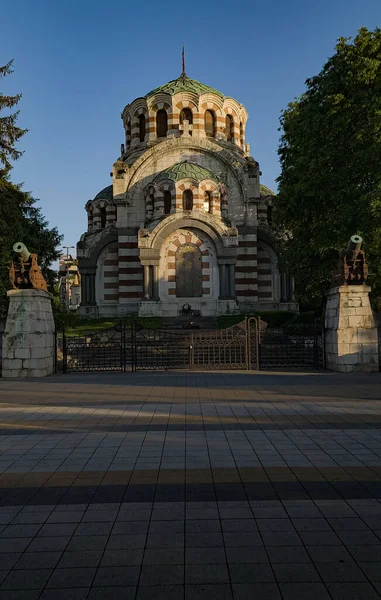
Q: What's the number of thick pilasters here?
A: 2